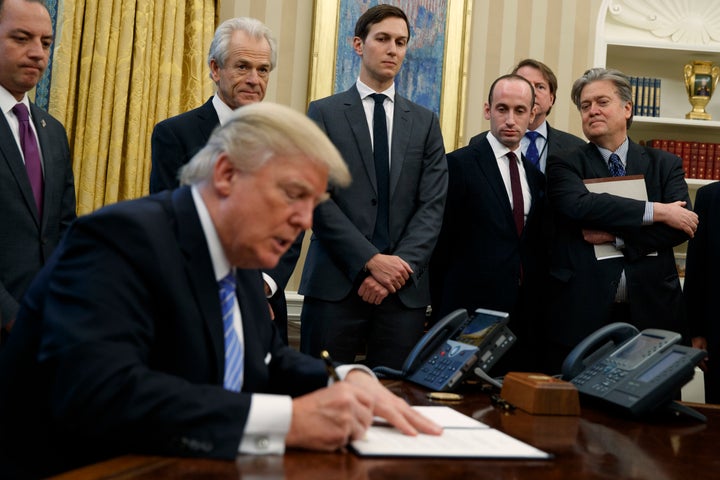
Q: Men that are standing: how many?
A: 6